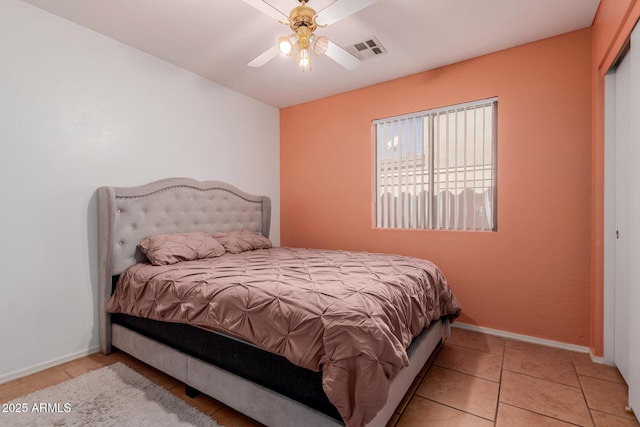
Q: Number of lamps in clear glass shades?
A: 3